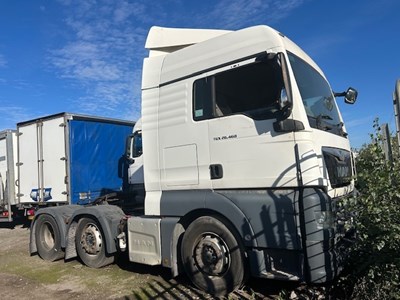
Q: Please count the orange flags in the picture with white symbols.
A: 0